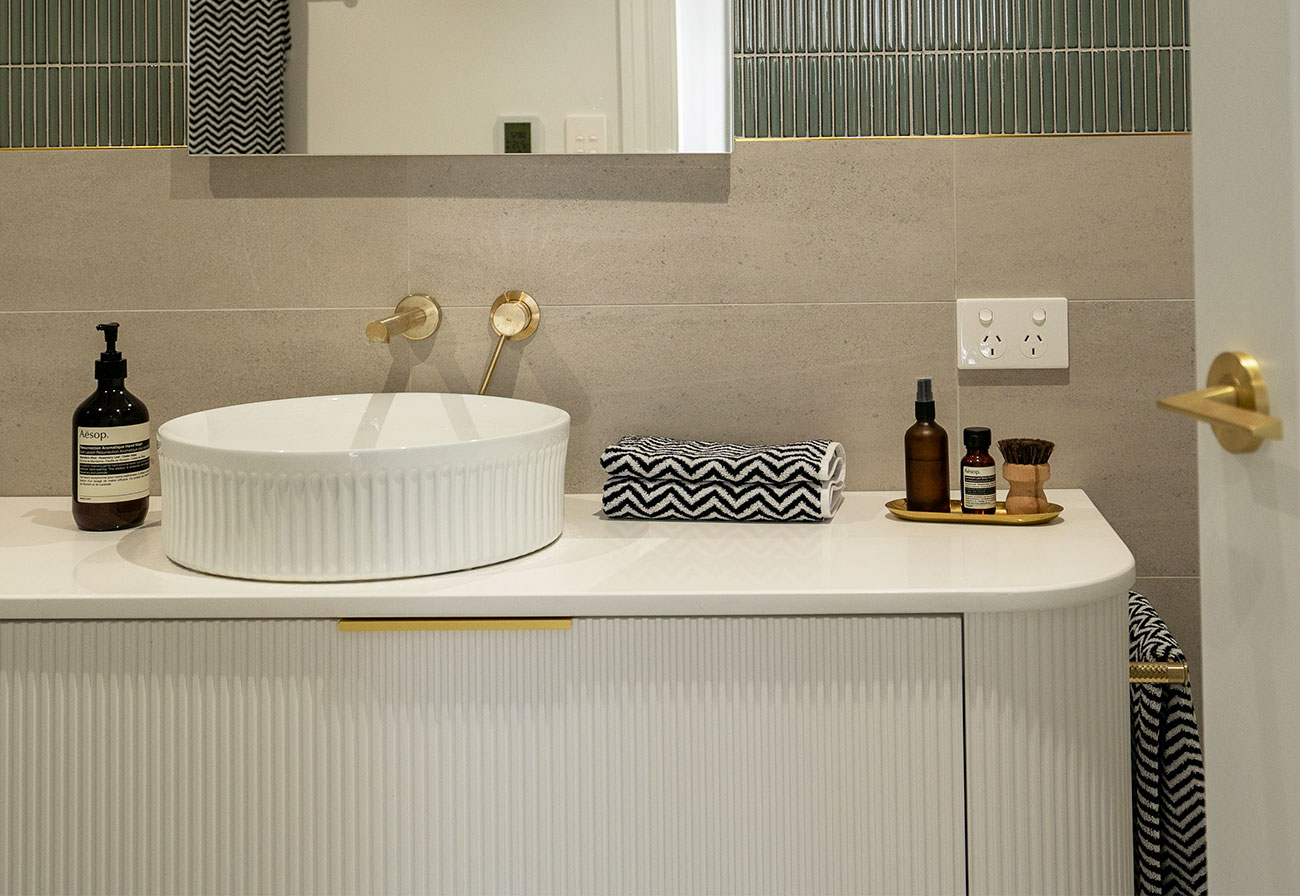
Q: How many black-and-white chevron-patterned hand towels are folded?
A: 2